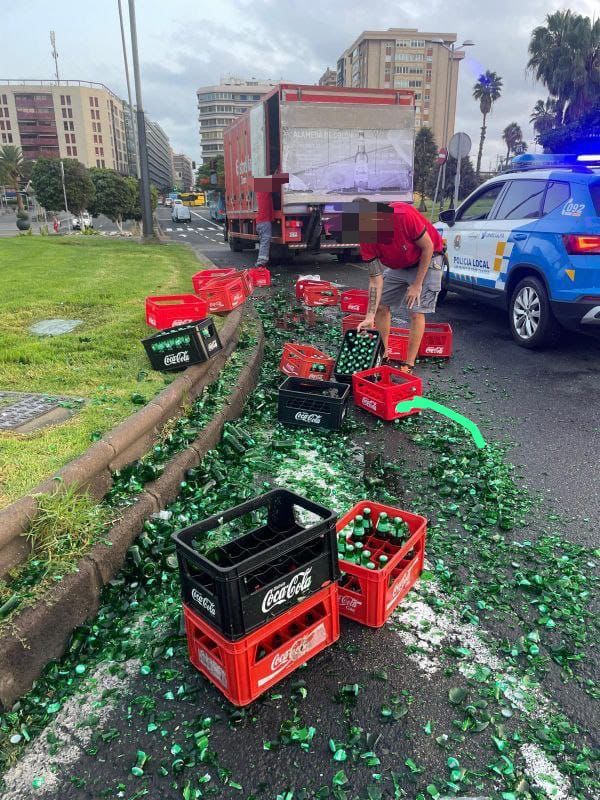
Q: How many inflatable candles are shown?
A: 0